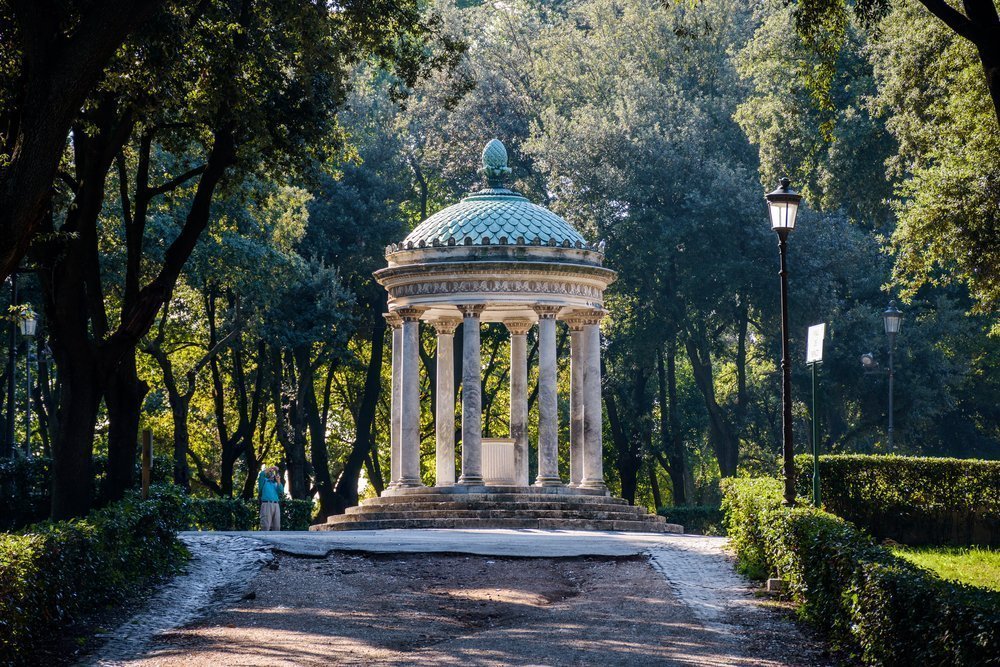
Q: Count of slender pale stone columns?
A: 8